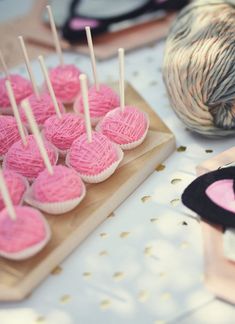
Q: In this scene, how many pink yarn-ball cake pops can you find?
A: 12